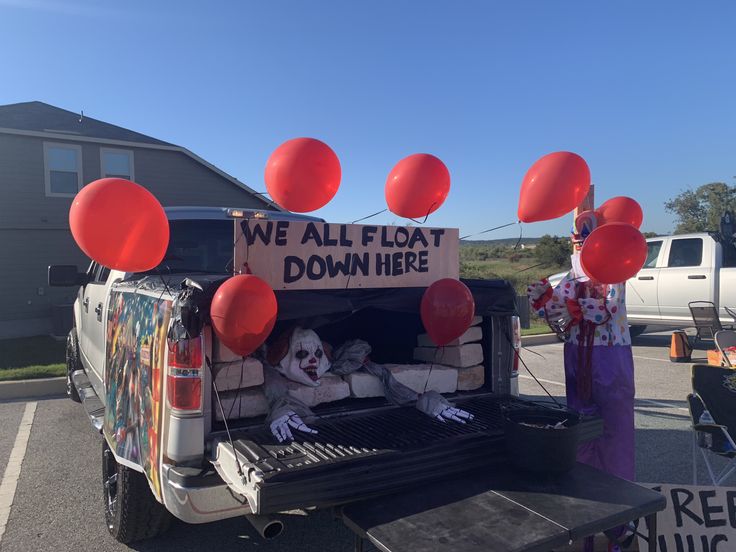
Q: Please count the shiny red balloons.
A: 8